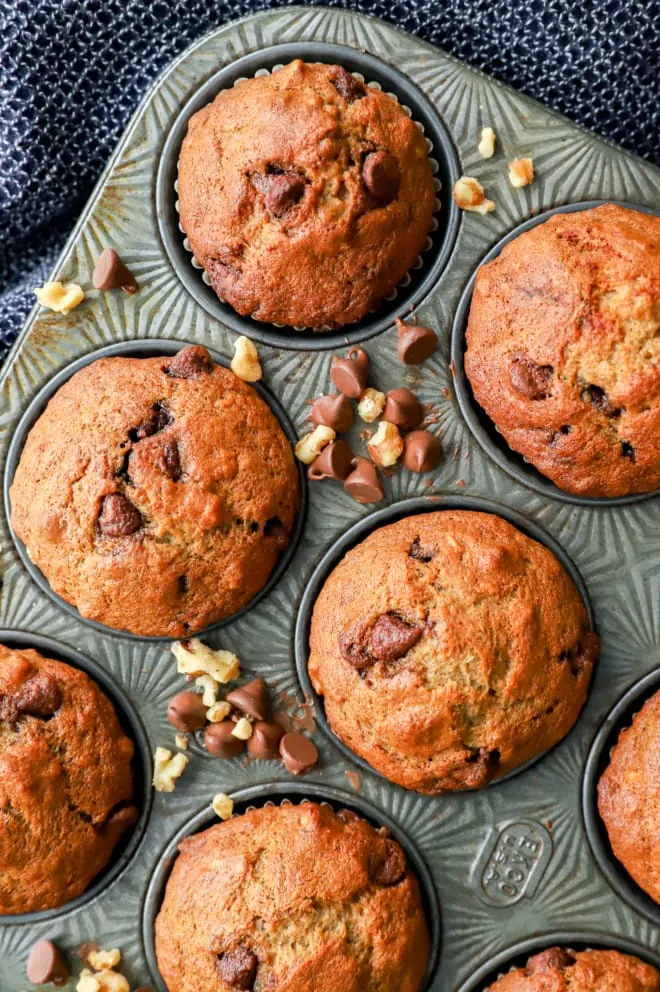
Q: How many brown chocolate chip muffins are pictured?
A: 8